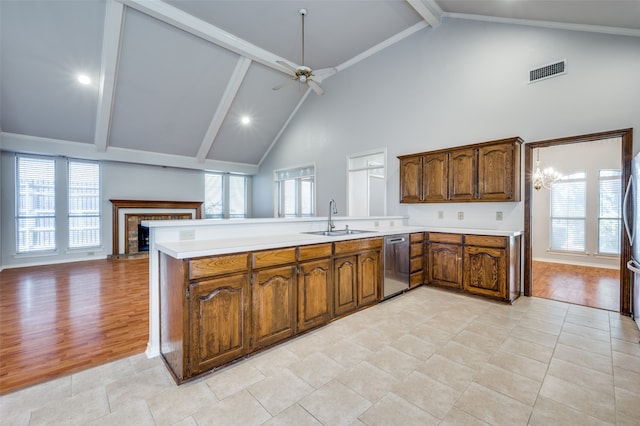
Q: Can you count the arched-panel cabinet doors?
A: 11